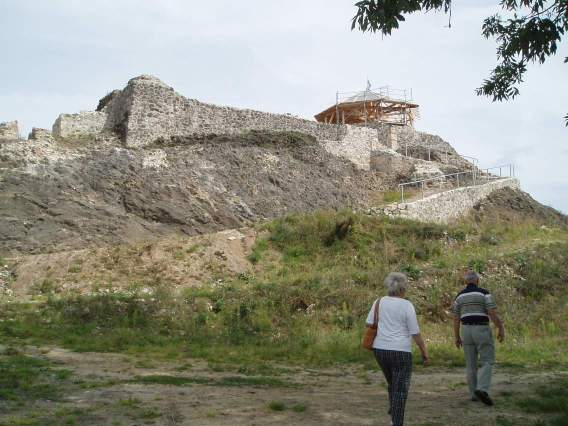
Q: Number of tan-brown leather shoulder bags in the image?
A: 1